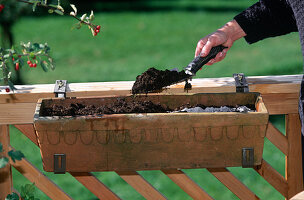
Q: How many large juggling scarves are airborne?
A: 0